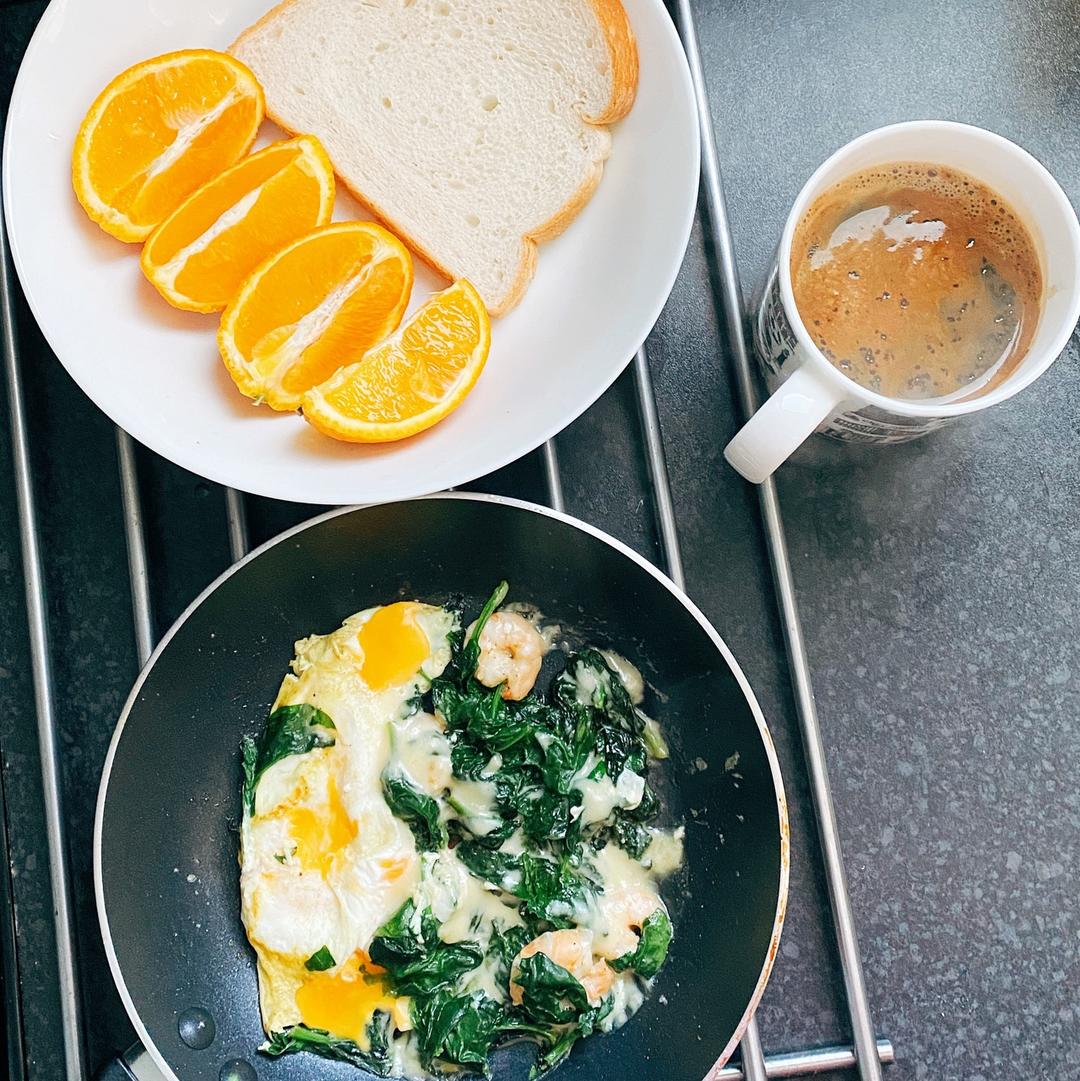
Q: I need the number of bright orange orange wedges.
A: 4